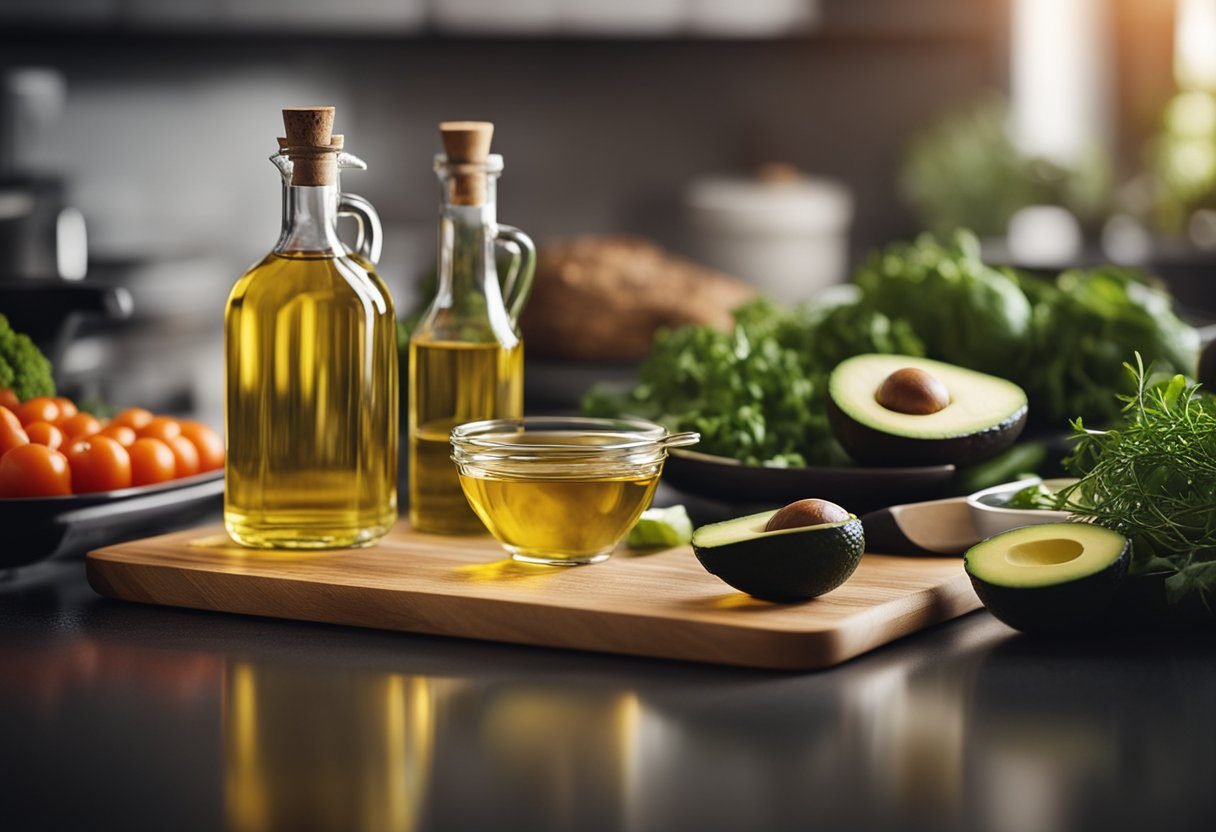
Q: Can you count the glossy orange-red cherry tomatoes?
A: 14